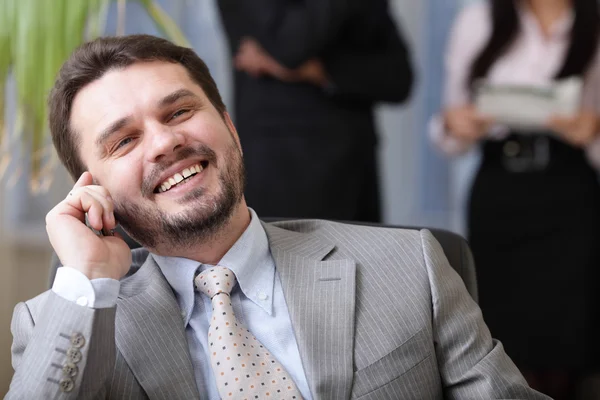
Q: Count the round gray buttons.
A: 4